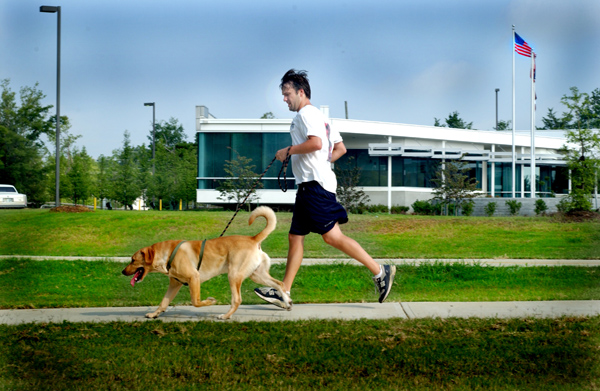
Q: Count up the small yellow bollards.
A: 4